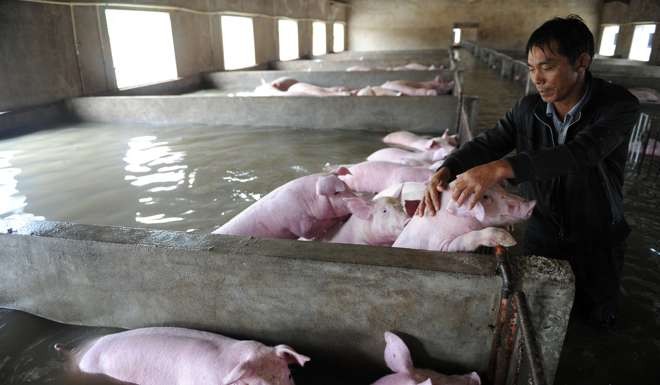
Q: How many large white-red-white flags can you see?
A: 0